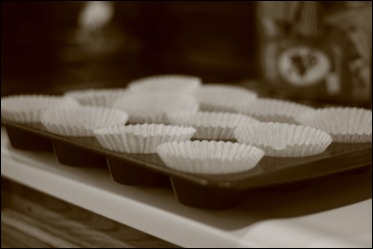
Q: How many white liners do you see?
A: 12